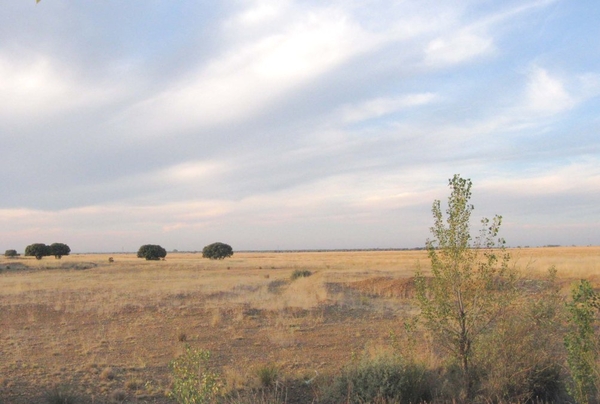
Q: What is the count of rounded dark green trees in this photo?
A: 5